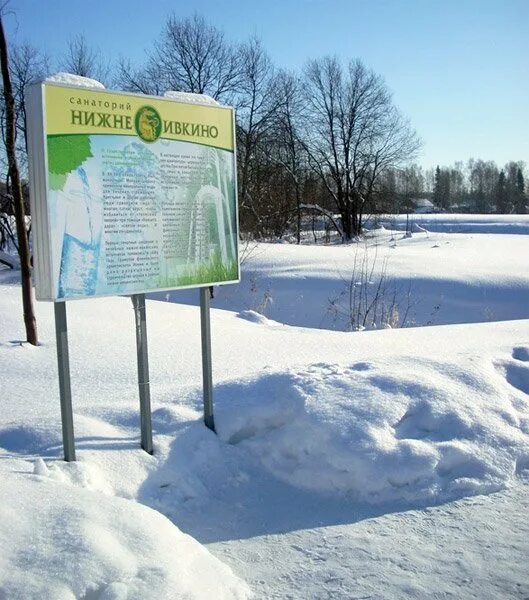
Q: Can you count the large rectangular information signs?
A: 1